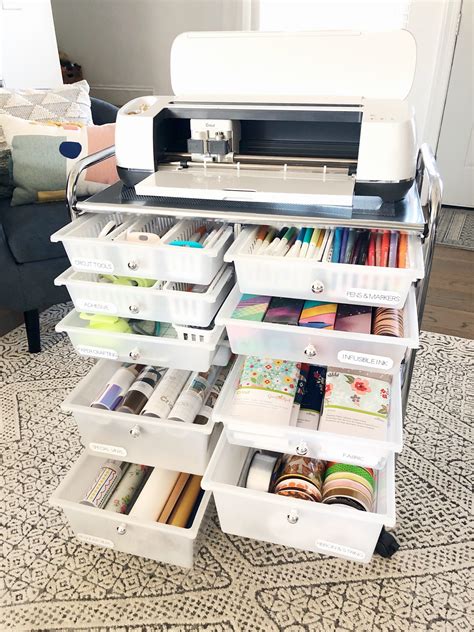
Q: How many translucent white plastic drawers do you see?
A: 9